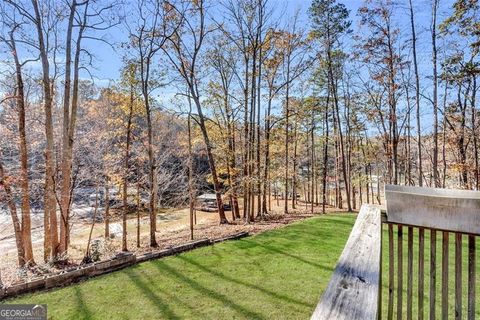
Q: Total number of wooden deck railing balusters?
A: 8